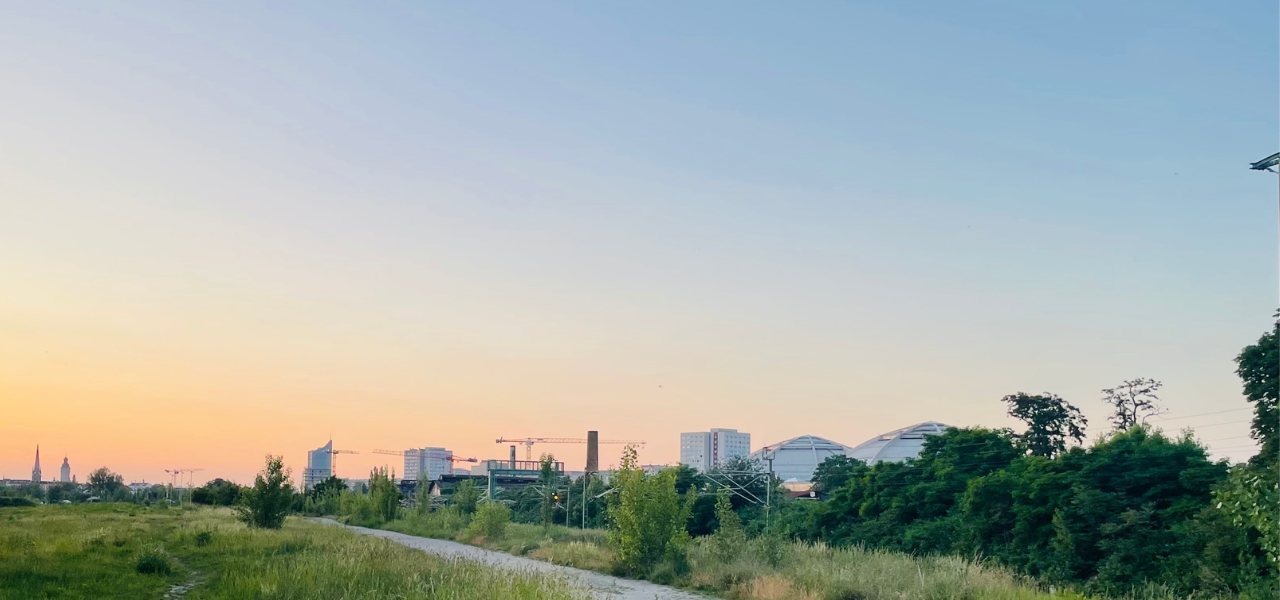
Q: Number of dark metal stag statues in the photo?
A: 0